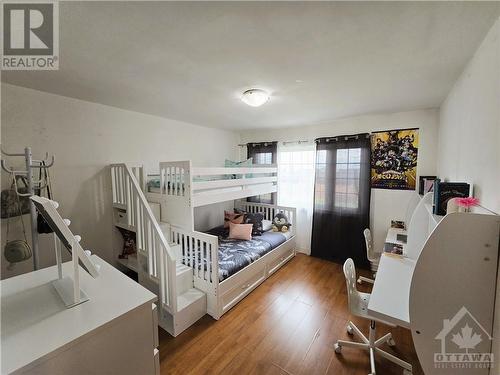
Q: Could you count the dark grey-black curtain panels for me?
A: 2